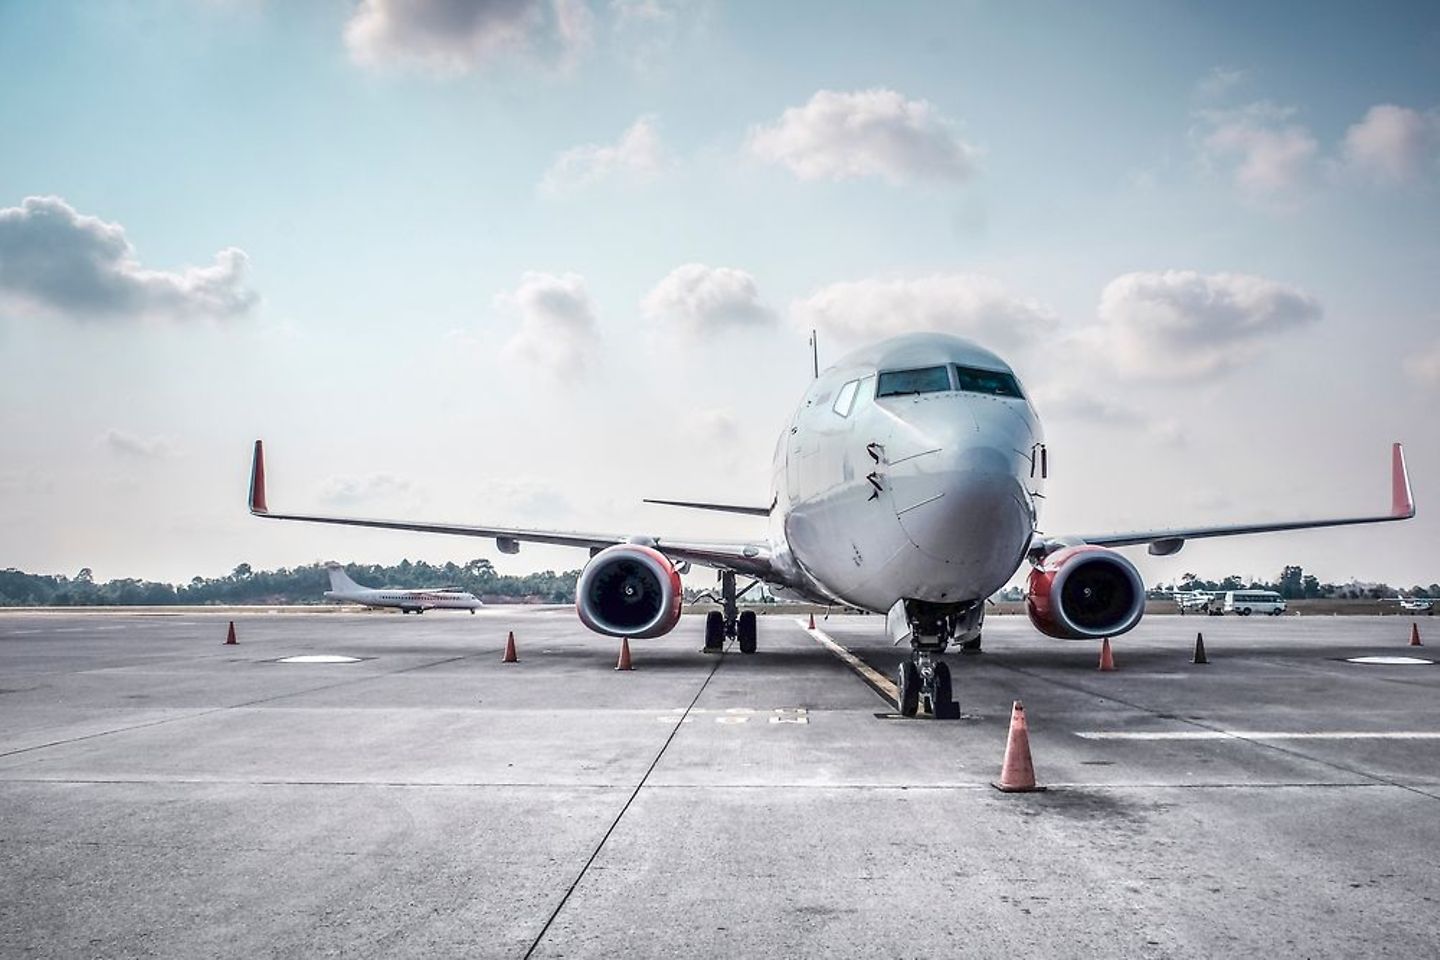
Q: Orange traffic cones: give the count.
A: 7